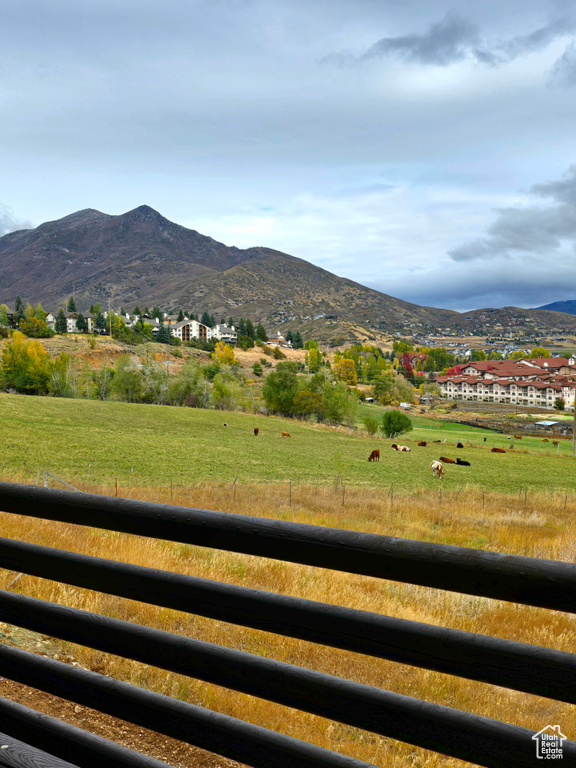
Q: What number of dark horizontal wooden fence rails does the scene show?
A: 5